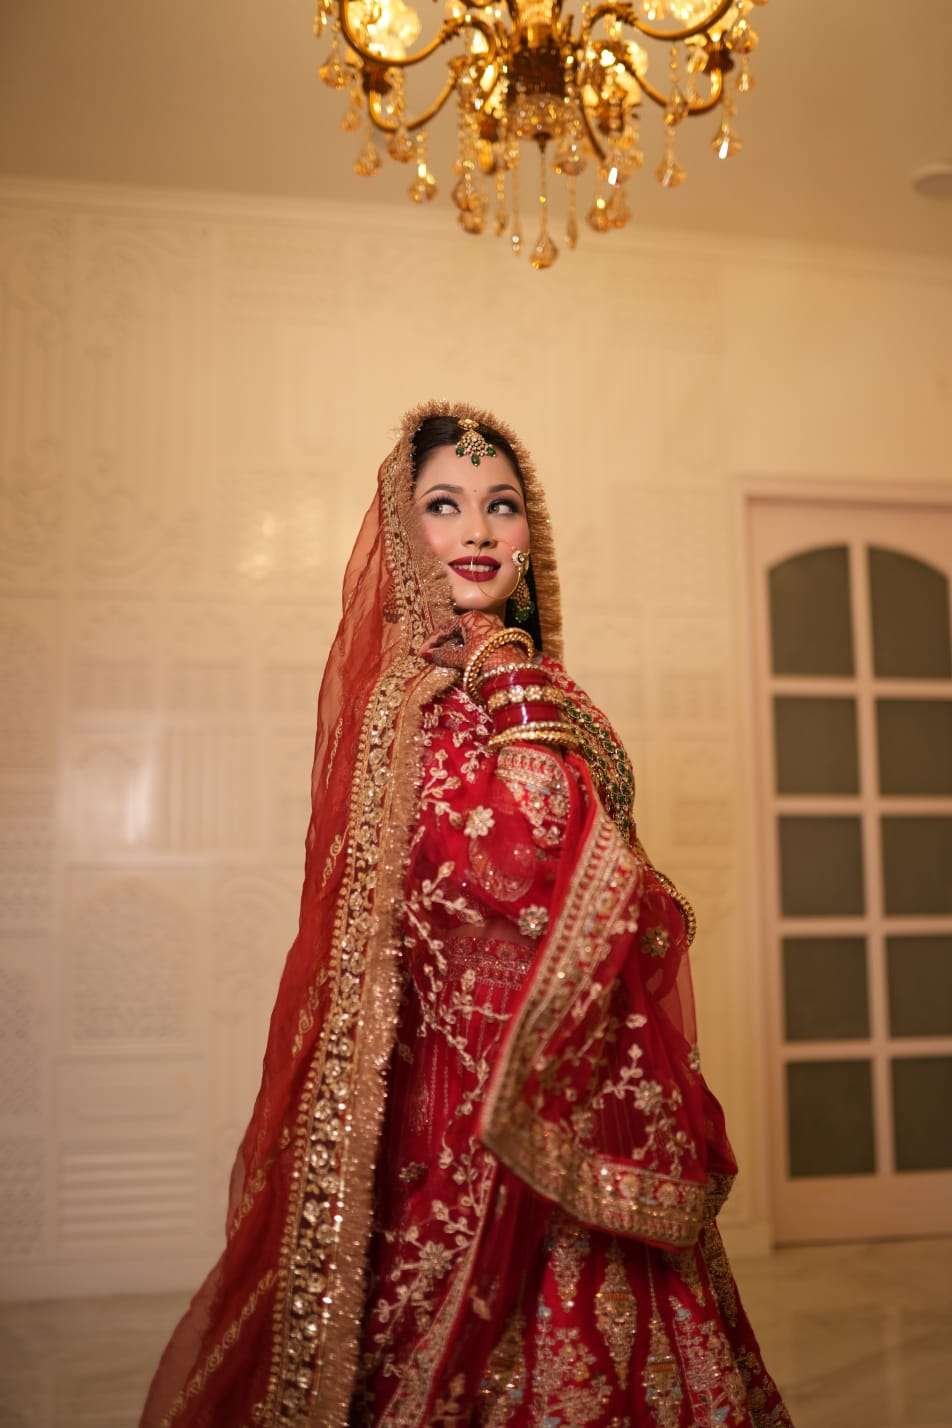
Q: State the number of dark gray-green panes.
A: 10